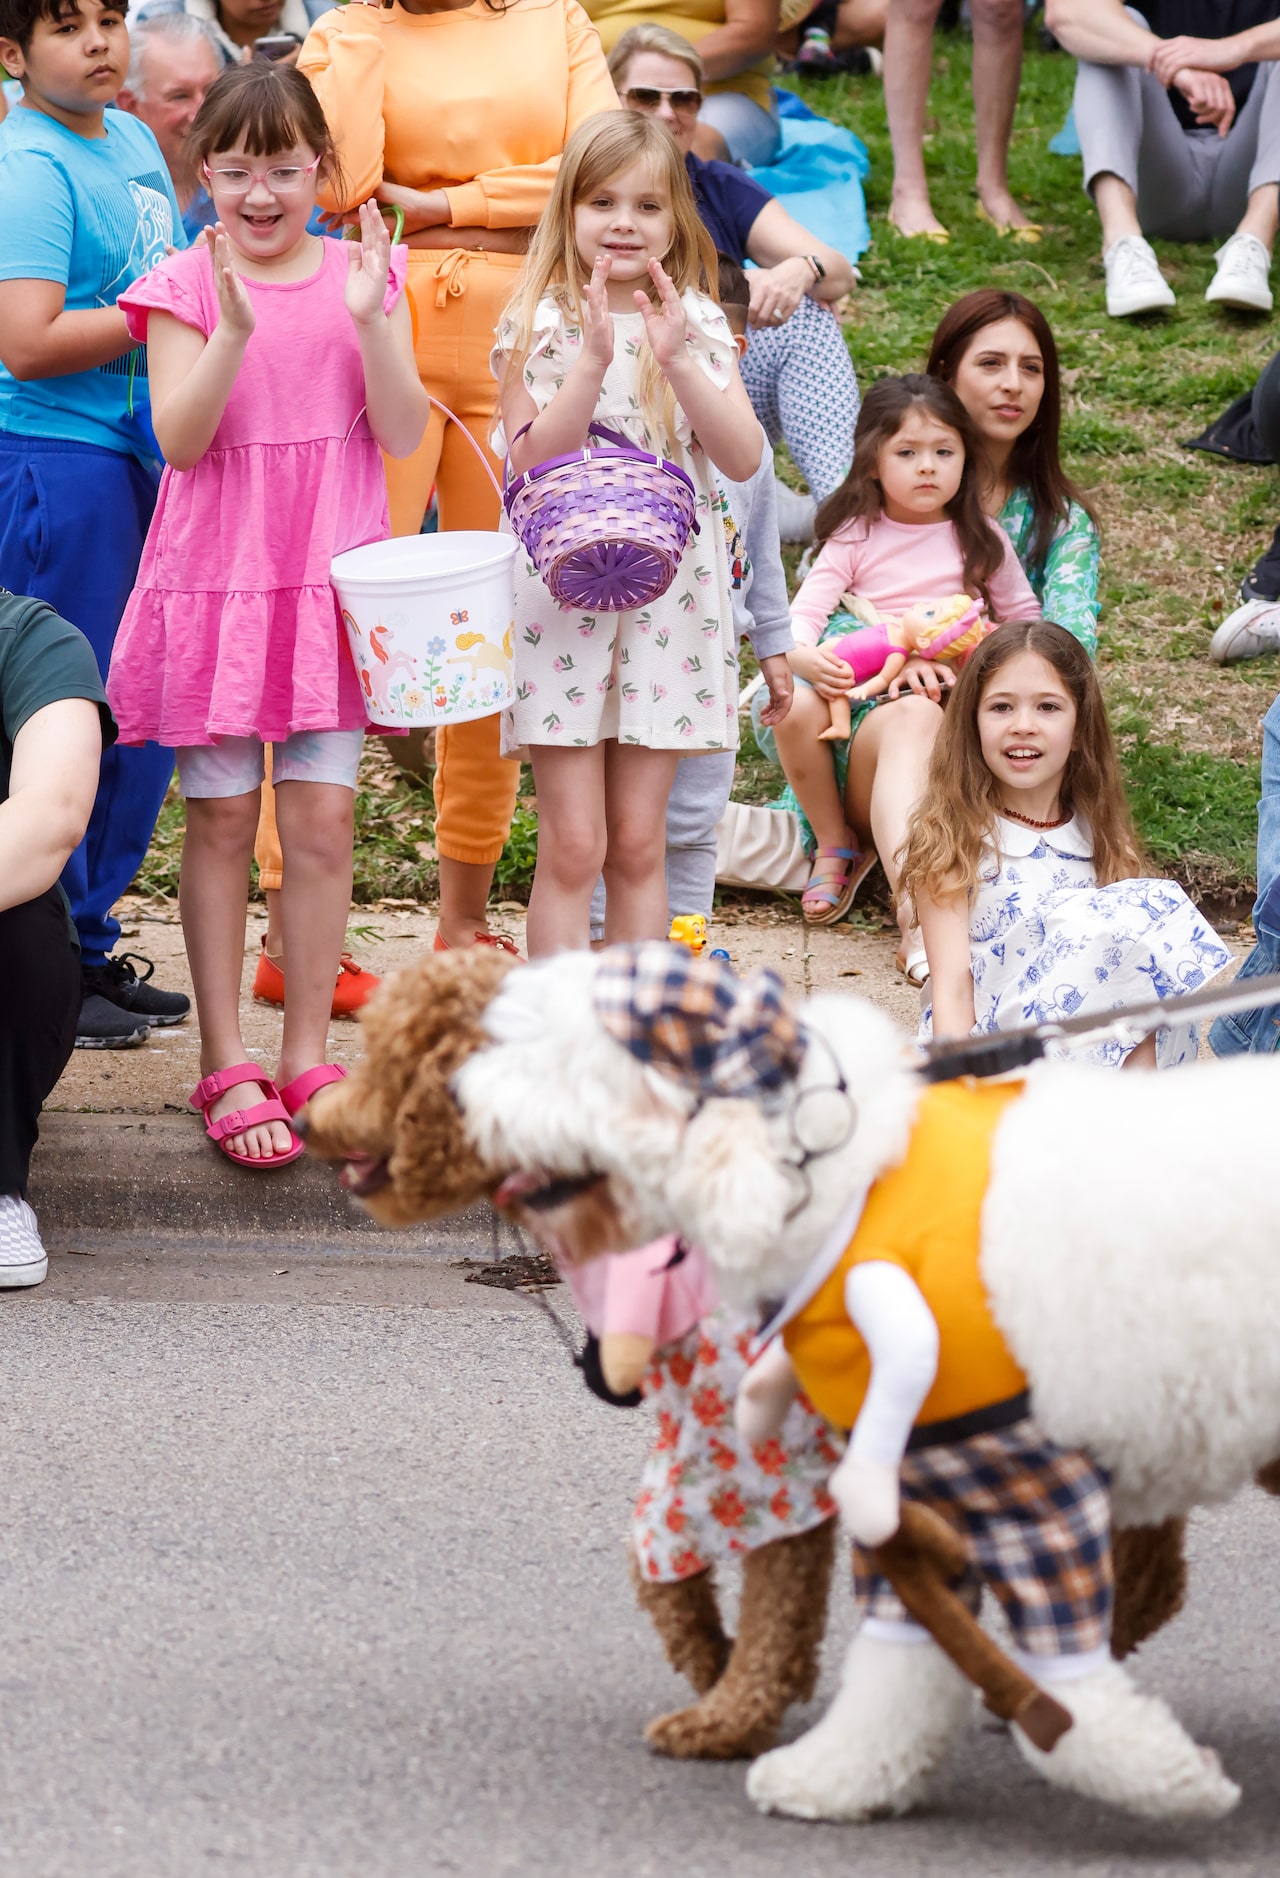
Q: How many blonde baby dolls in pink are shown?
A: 1